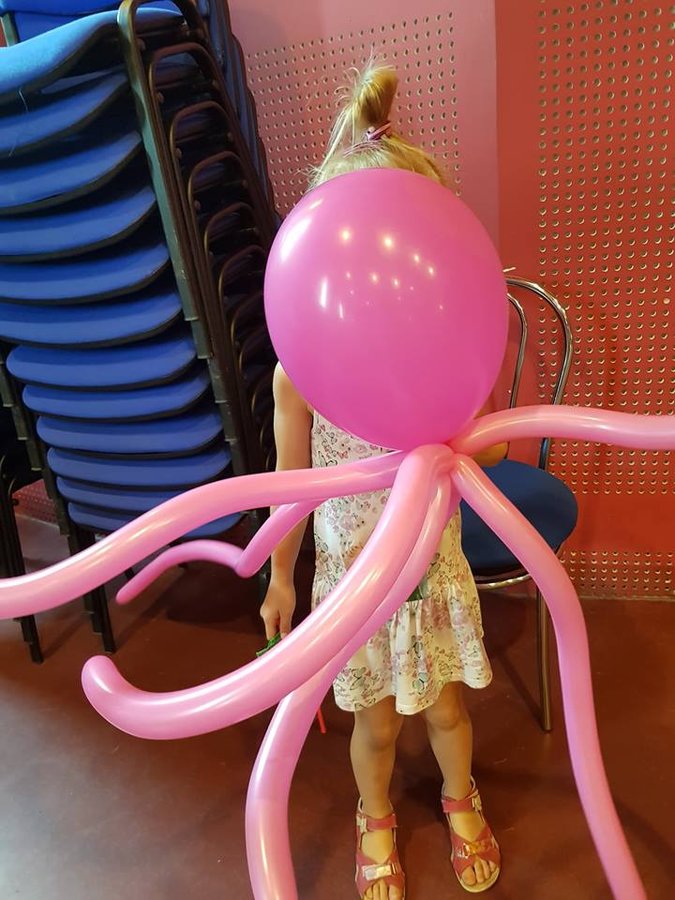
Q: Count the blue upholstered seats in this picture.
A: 13